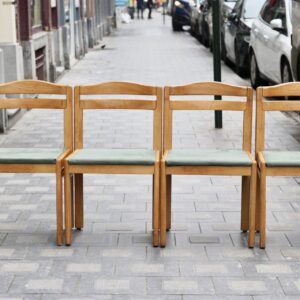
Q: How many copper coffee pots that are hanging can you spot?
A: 0